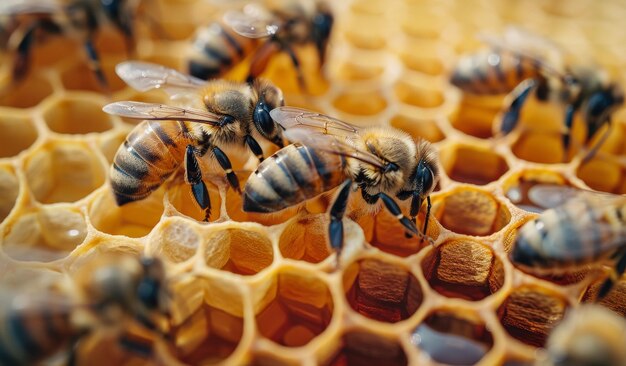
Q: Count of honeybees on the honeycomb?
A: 8